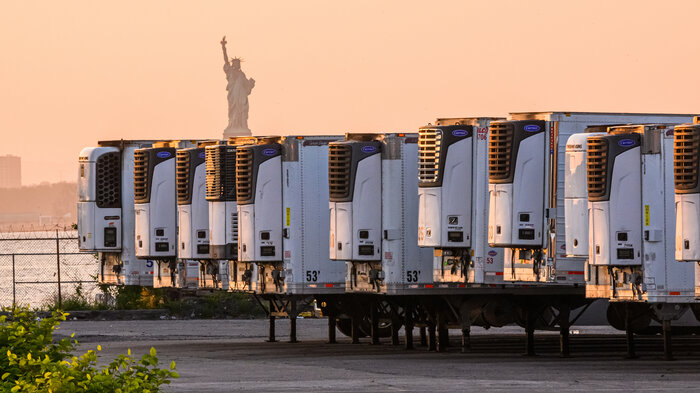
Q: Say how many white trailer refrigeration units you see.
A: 11